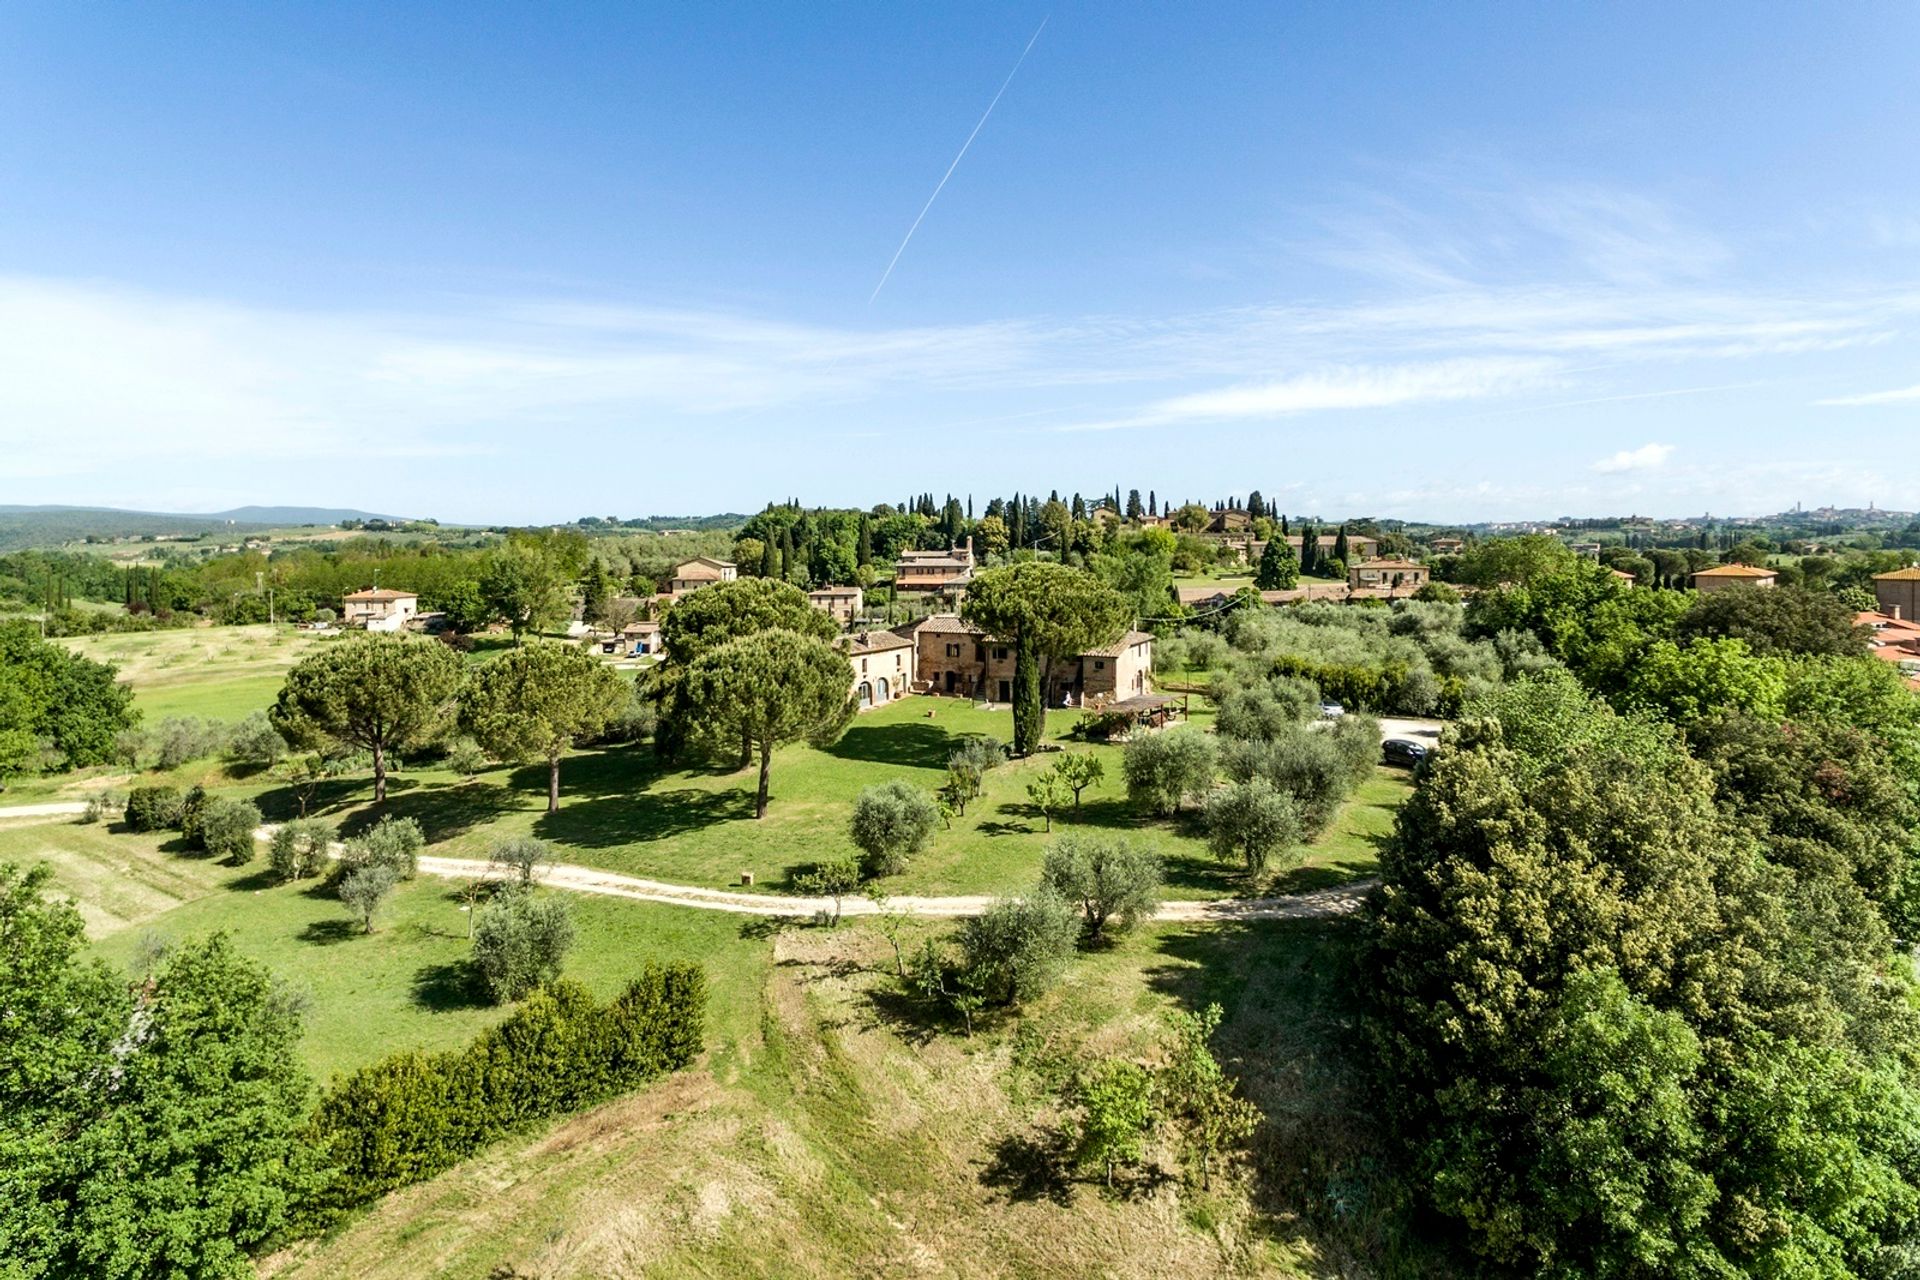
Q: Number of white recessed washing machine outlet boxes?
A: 0